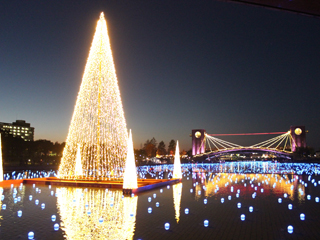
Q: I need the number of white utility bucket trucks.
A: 0